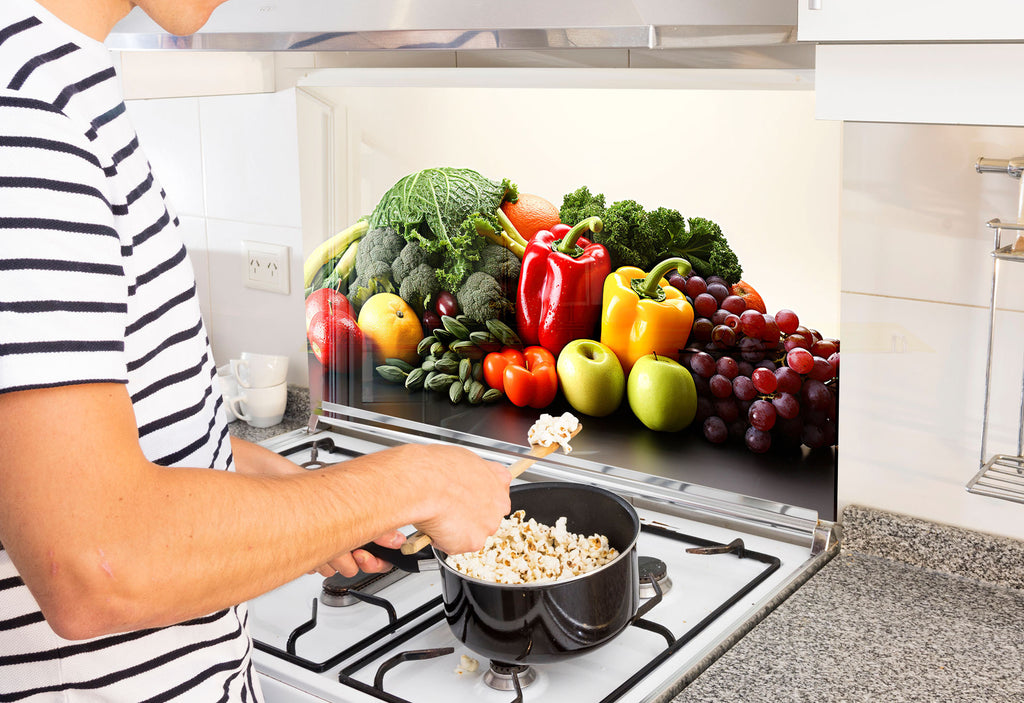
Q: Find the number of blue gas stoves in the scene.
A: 0